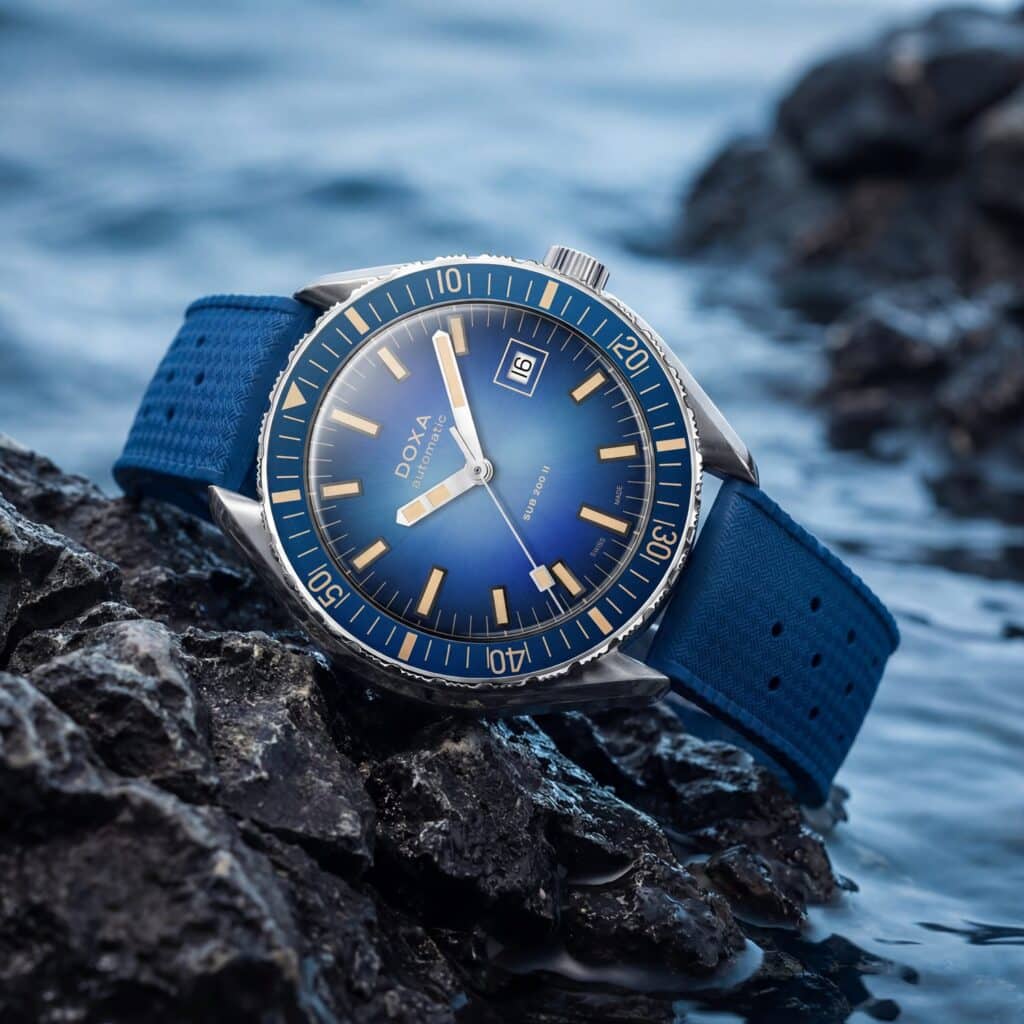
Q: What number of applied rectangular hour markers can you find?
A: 11